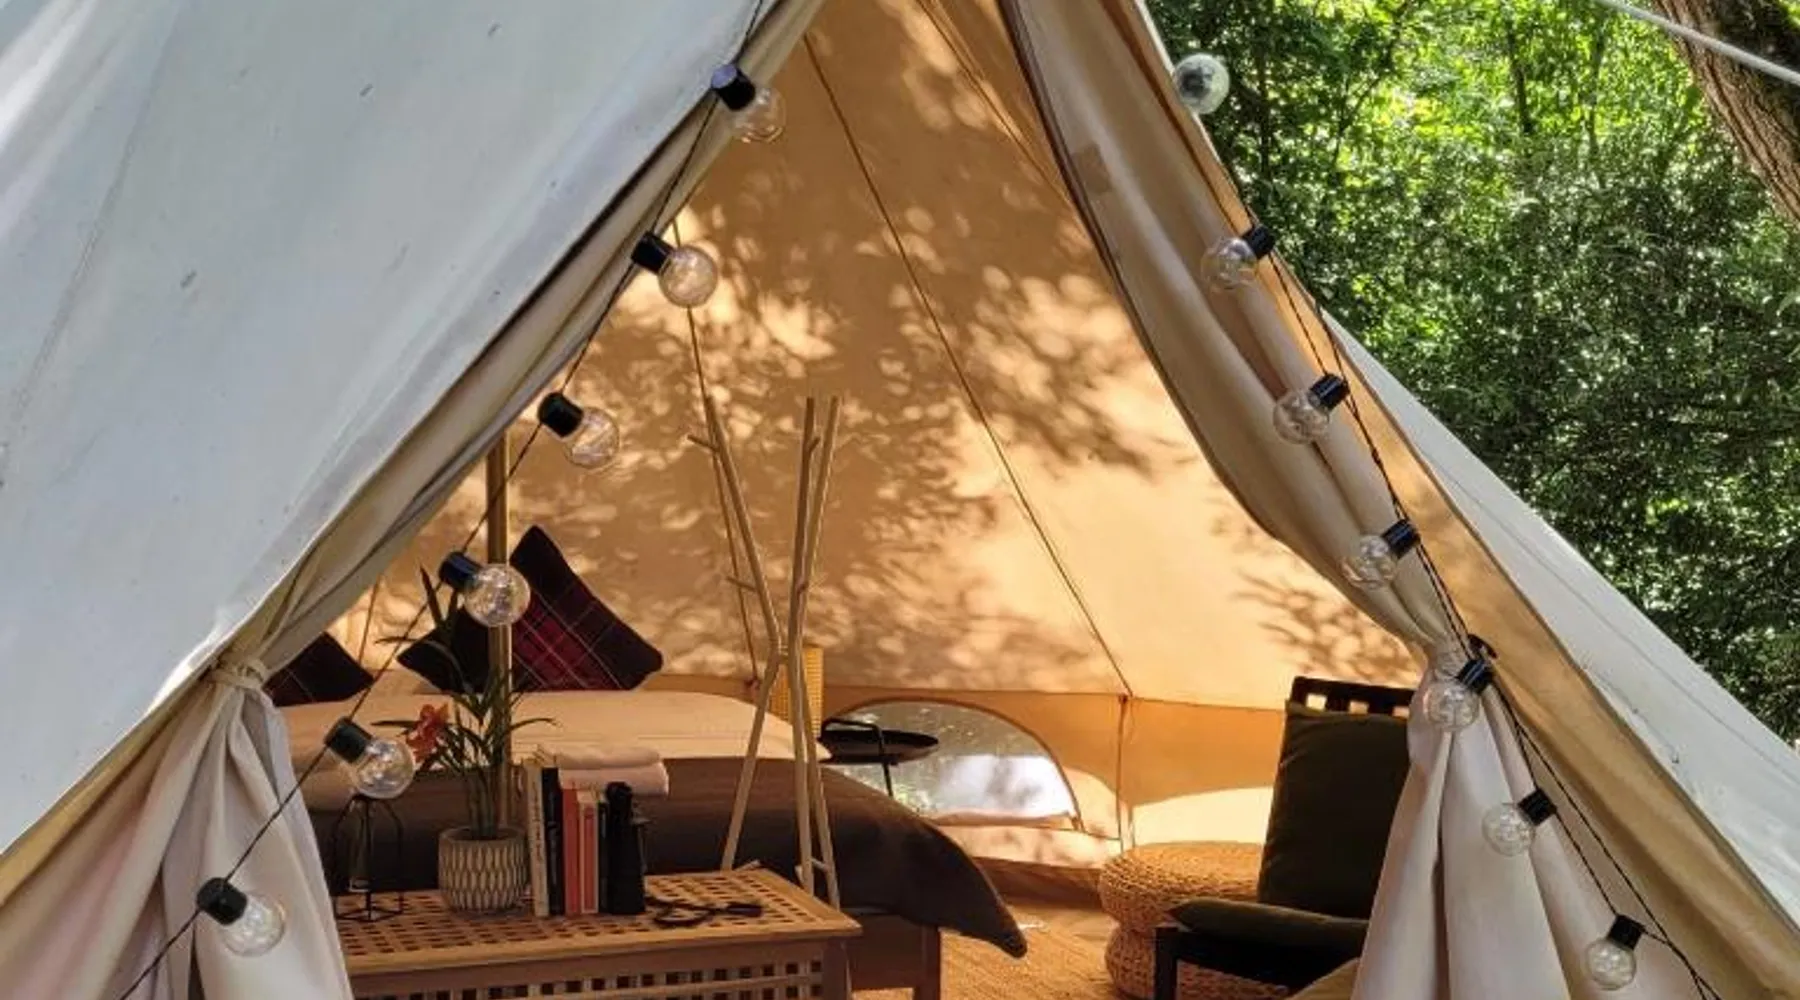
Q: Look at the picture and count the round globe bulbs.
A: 13